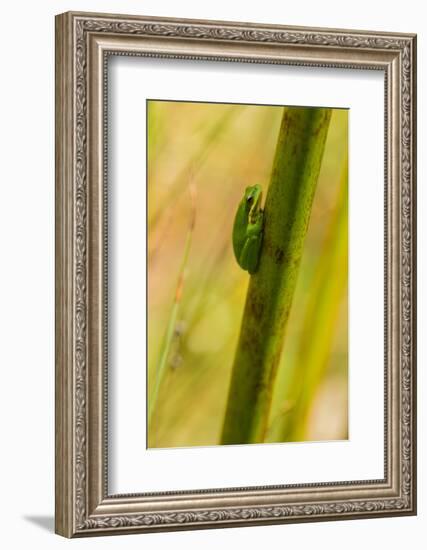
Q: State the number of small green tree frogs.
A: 1